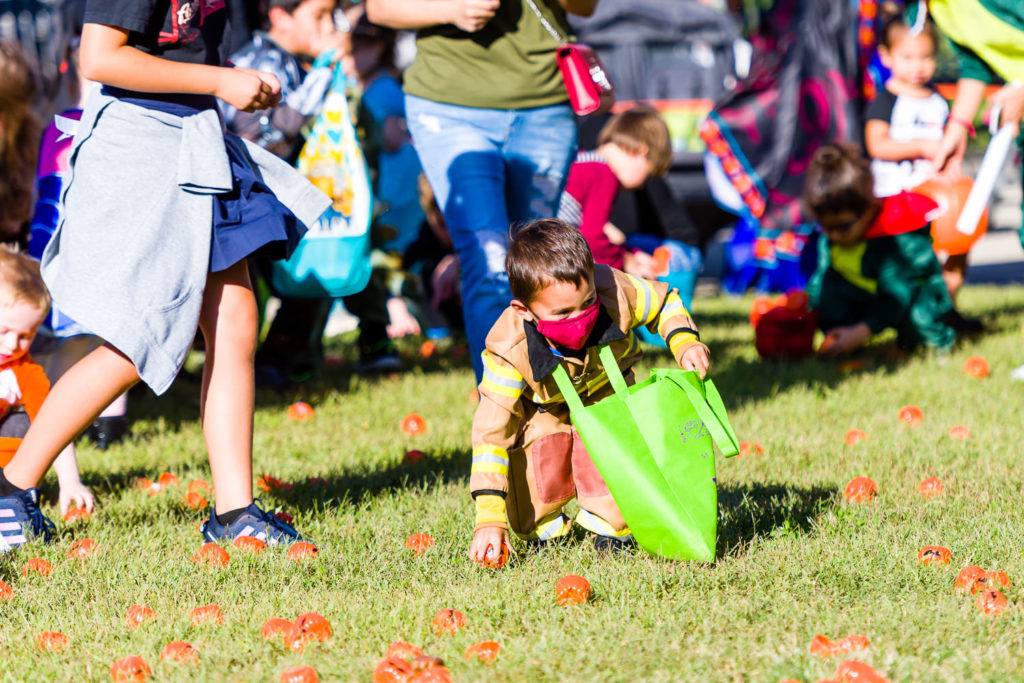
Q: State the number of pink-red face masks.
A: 1